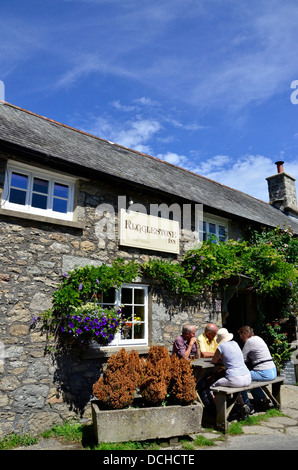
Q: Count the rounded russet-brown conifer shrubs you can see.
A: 3